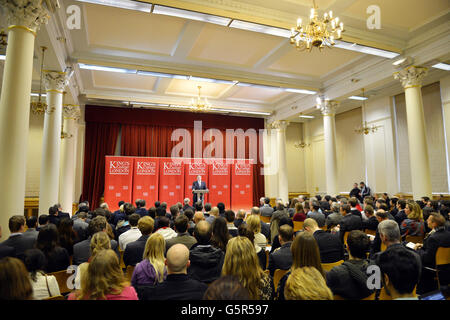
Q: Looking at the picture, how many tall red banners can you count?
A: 6